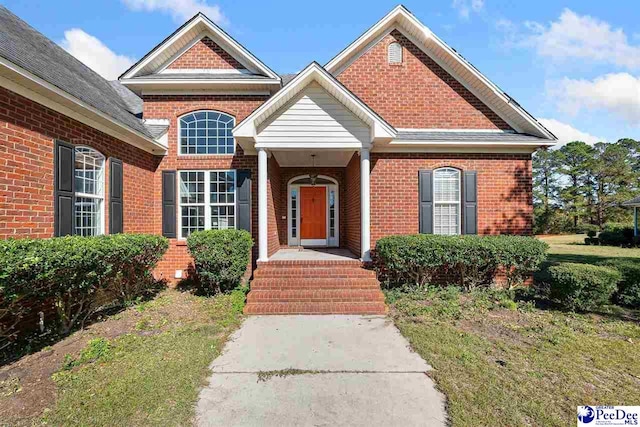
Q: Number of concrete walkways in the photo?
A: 1